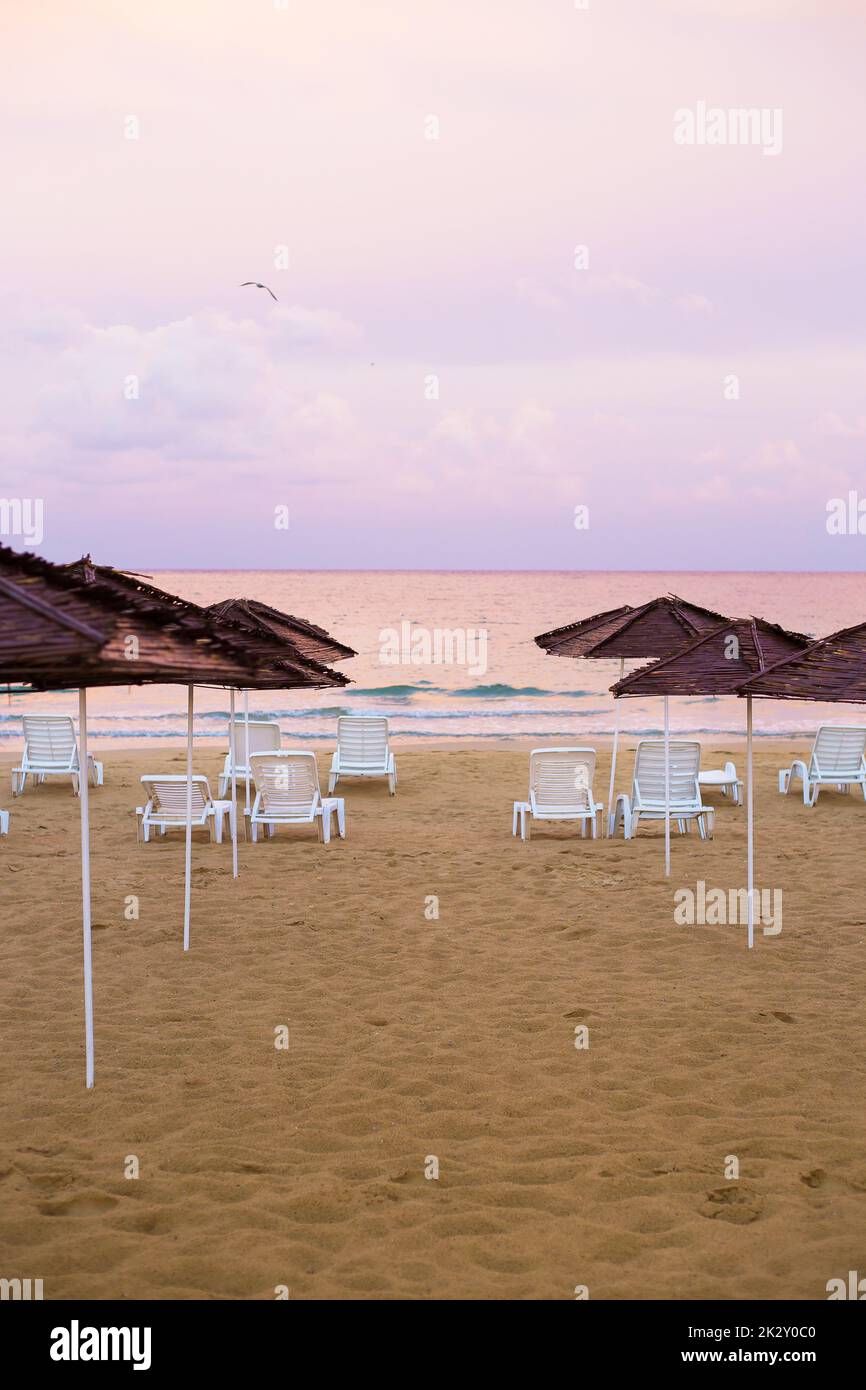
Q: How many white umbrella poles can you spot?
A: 7